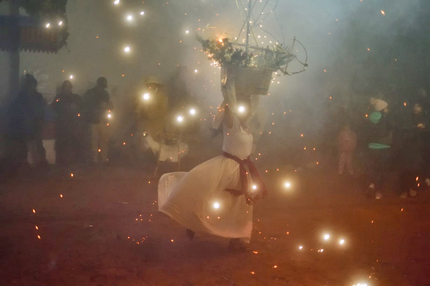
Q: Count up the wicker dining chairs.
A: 0